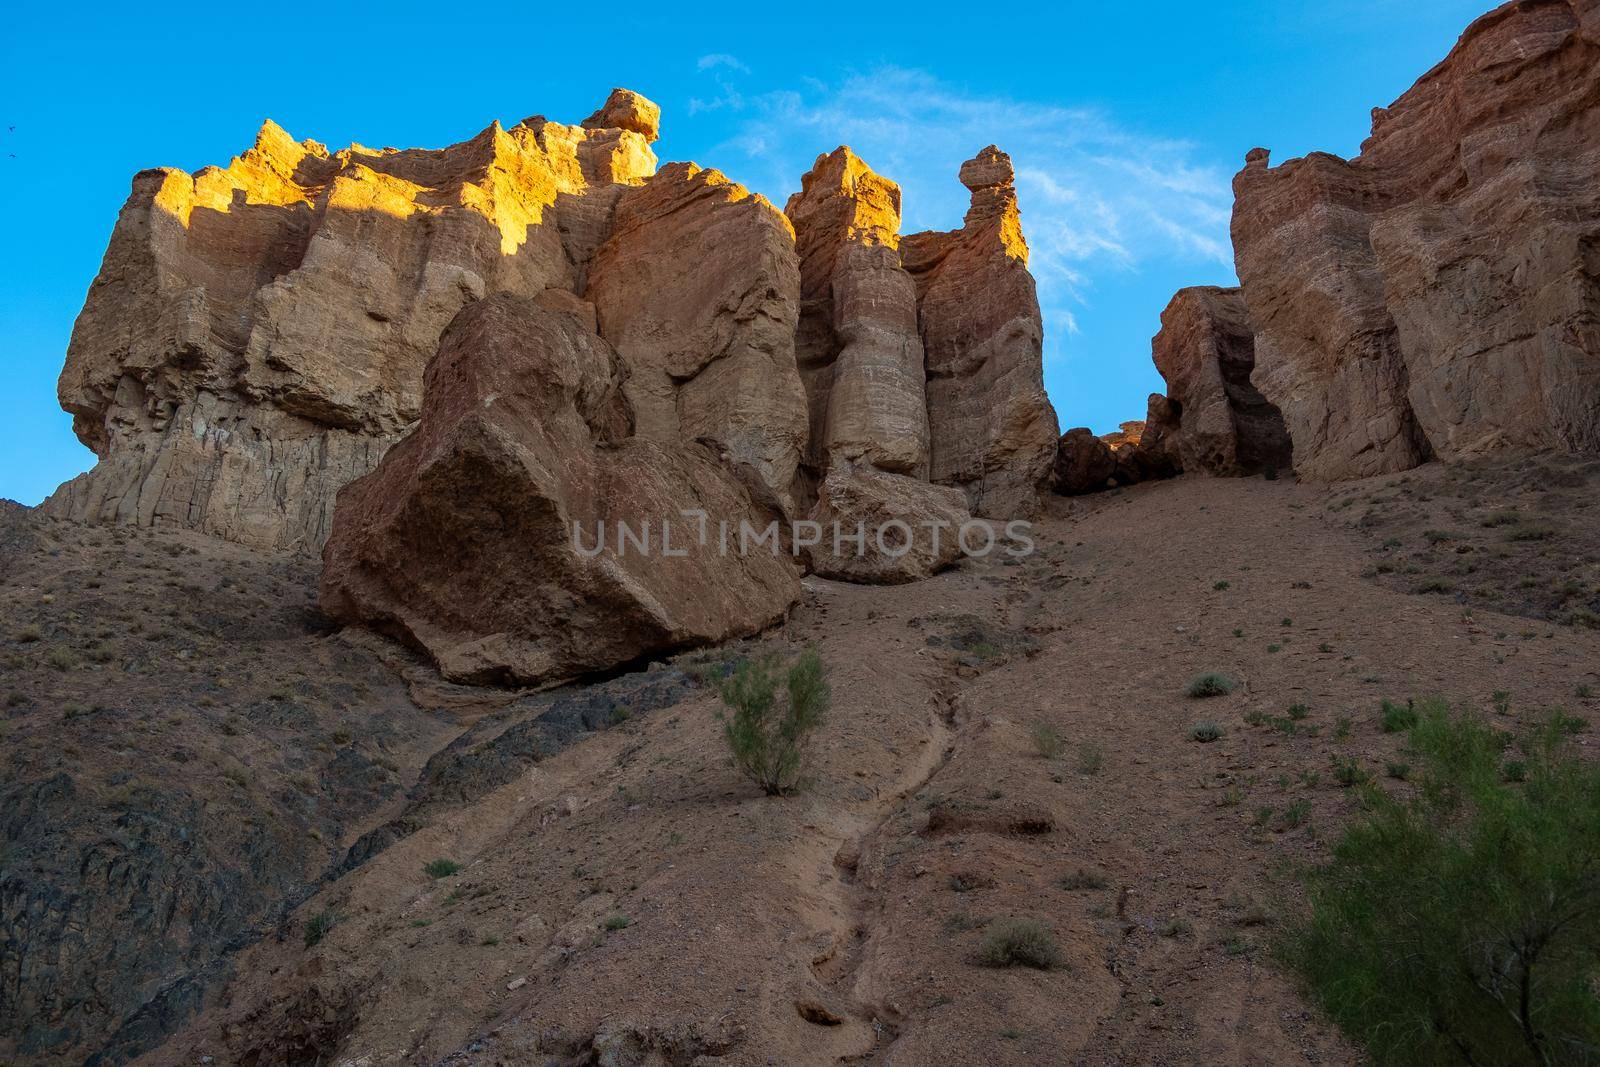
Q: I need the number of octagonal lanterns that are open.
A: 0